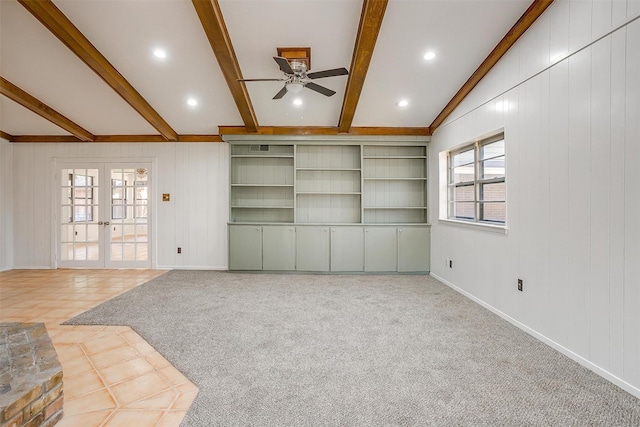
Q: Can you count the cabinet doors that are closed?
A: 6